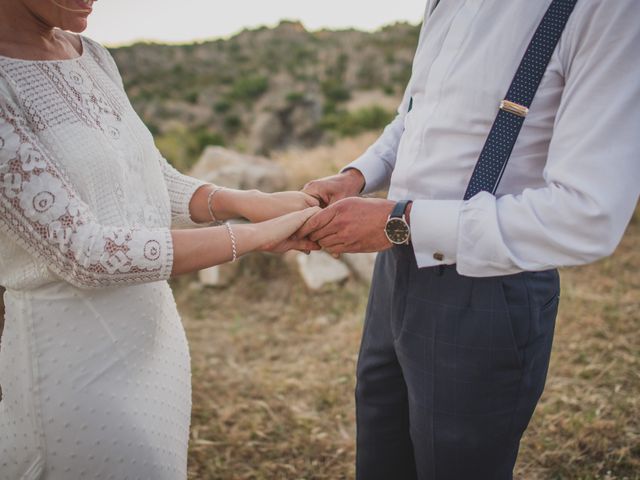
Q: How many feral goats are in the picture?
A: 0